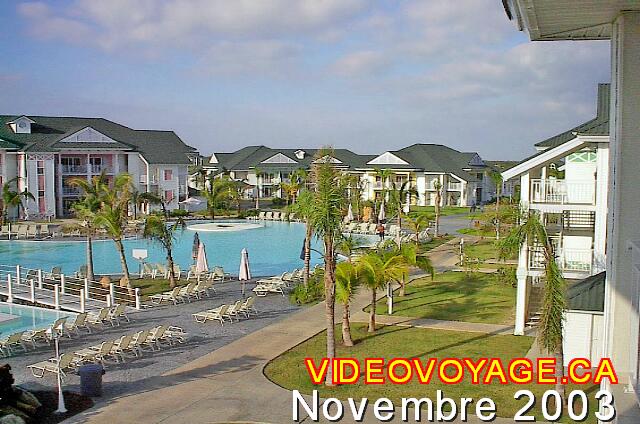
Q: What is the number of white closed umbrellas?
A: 4